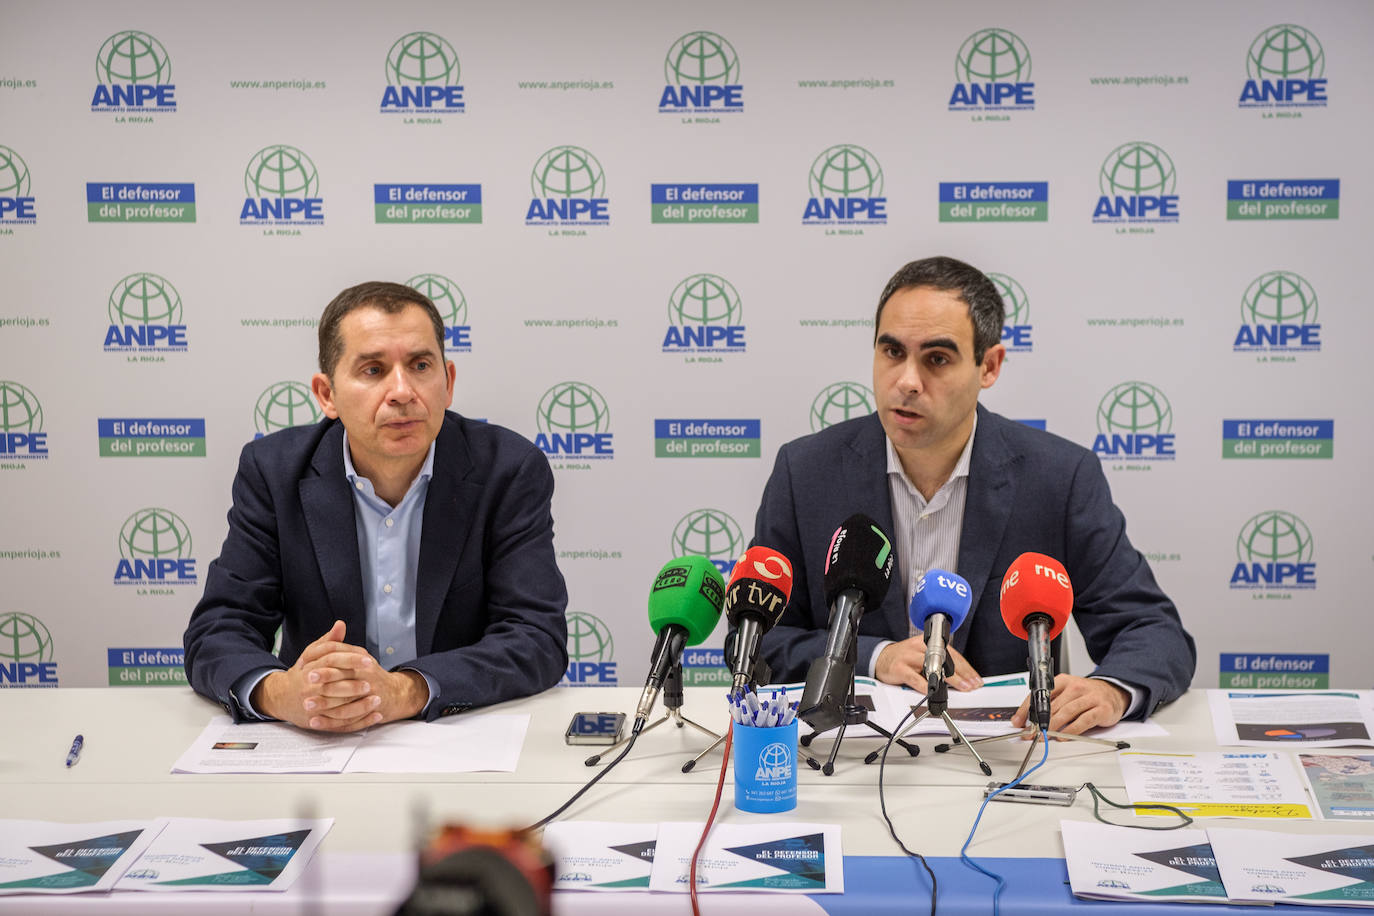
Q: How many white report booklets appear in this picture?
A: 6